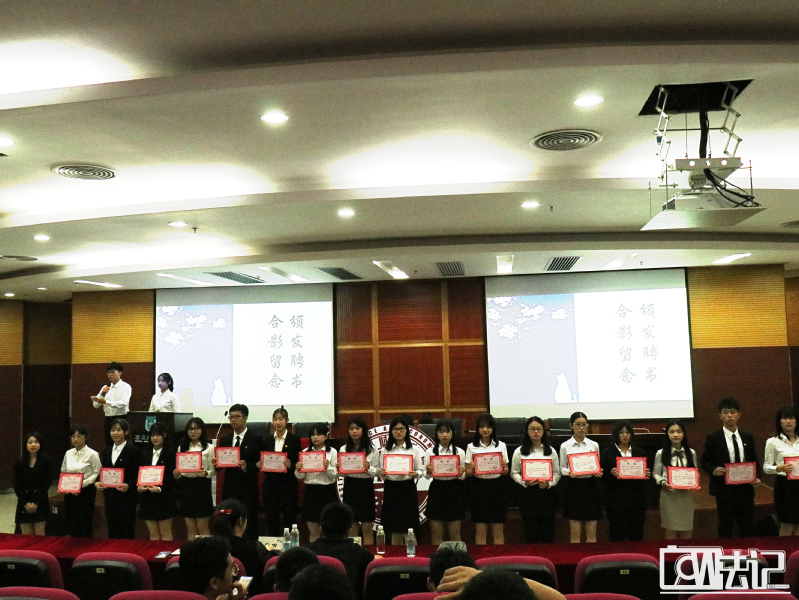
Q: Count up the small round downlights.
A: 9